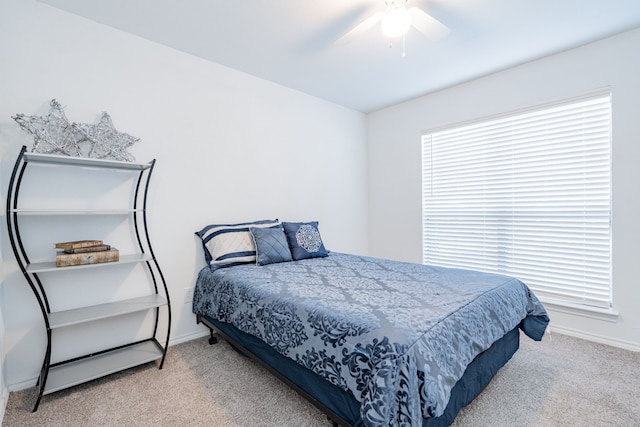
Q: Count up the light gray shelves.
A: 5